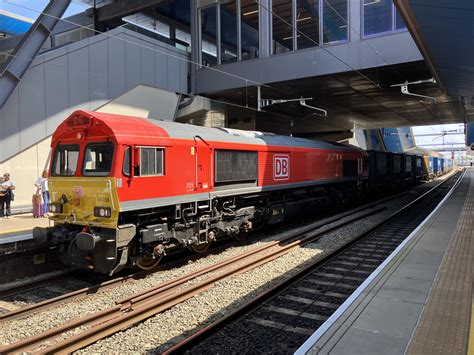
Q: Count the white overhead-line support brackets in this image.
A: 2